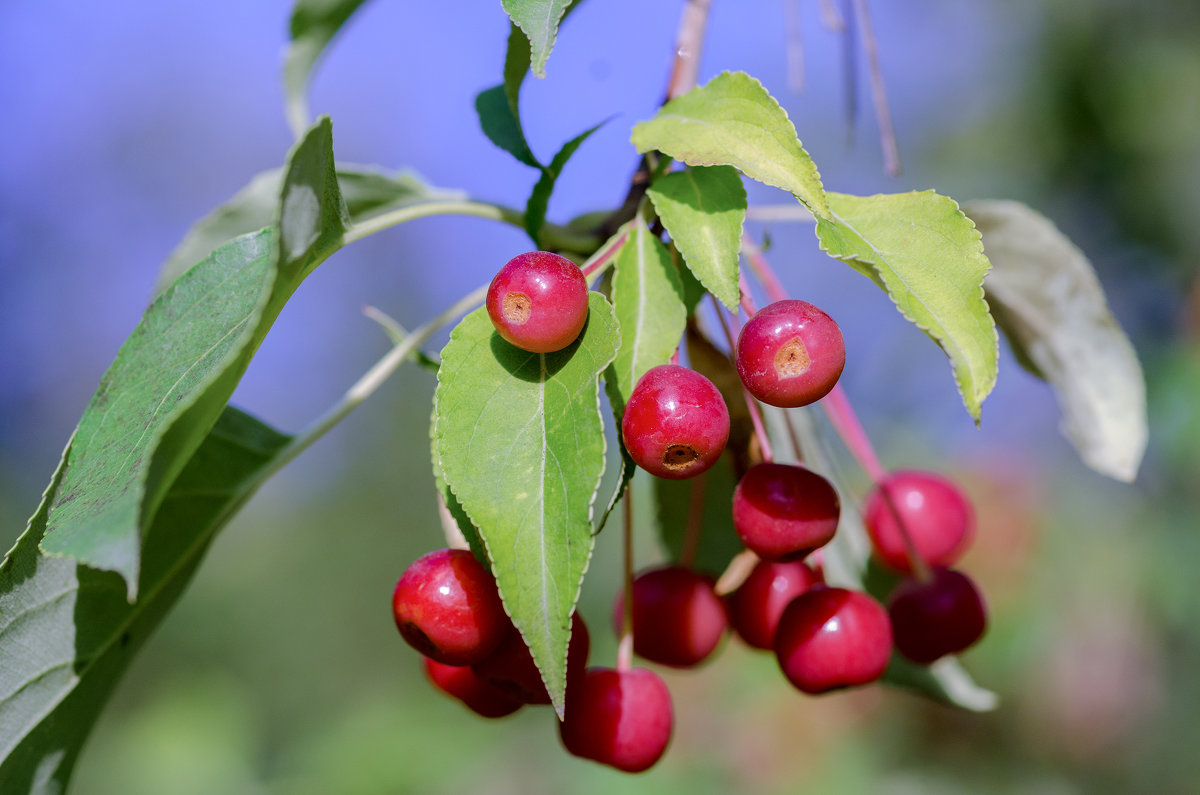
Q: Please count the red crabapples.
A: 13